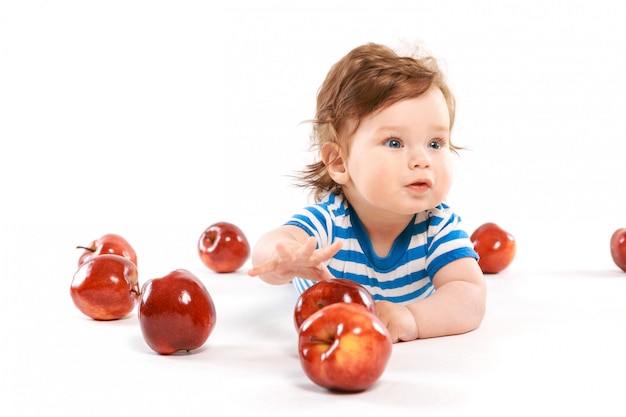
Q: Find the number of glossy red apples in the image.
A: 8